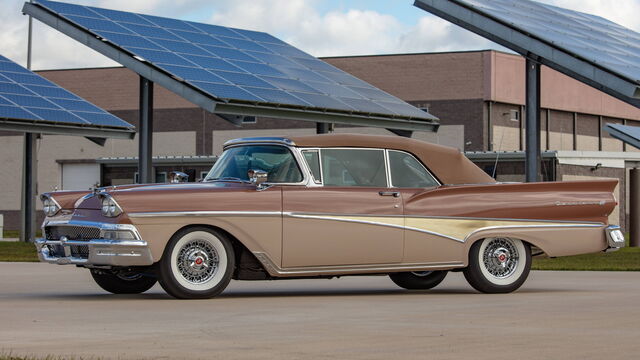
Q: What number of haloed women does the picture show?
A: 0